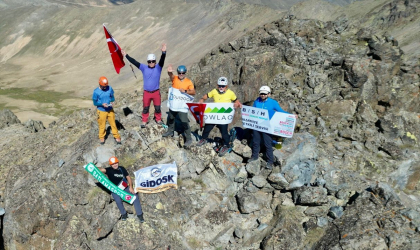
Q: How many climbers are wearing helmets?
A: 6